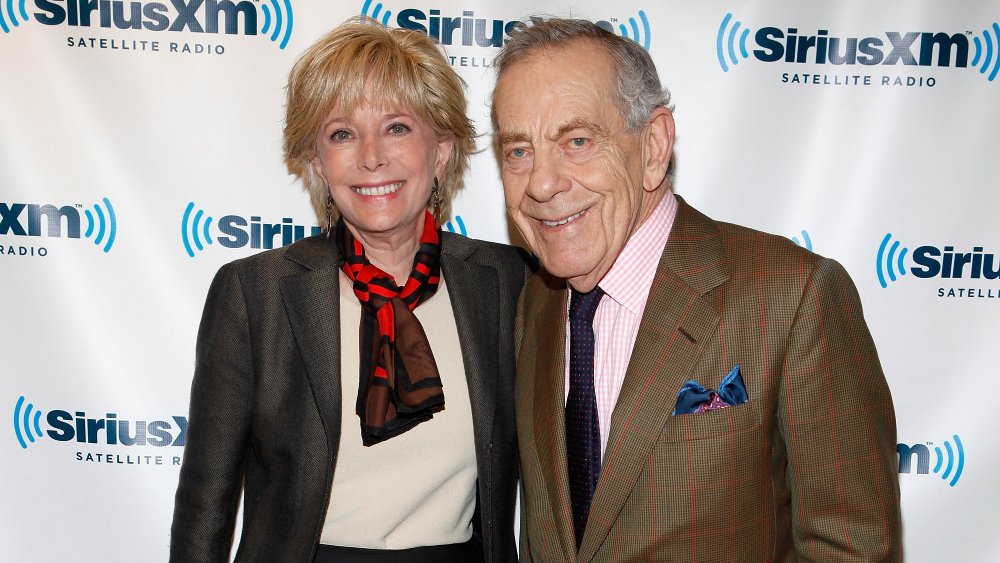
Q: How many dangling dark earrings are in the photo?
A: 2